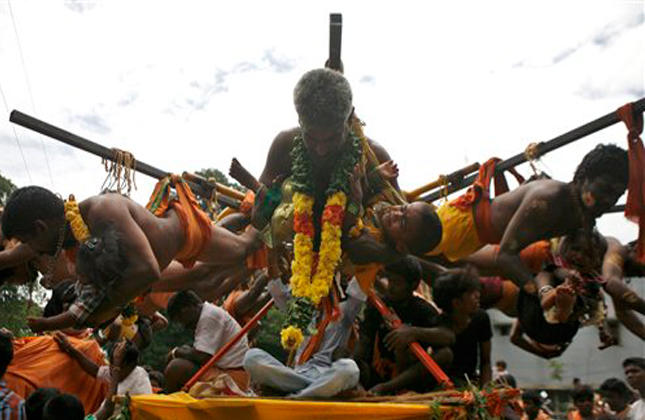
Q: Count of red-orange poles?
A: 2